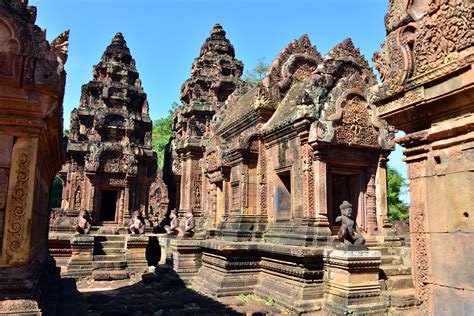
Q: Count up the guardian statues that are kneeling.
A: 5